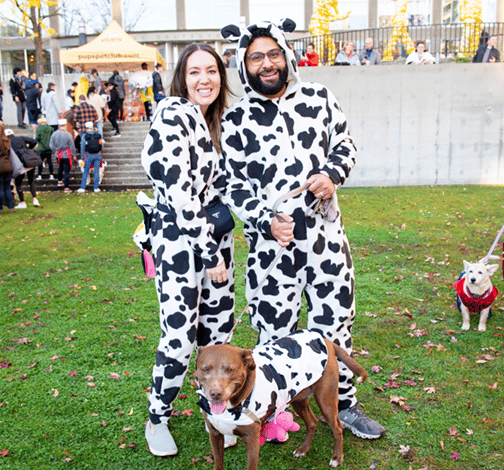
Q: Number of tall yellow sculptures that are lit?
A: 3